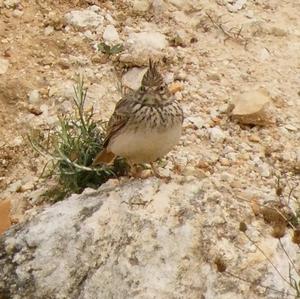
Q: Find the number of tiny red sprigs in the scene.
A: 0